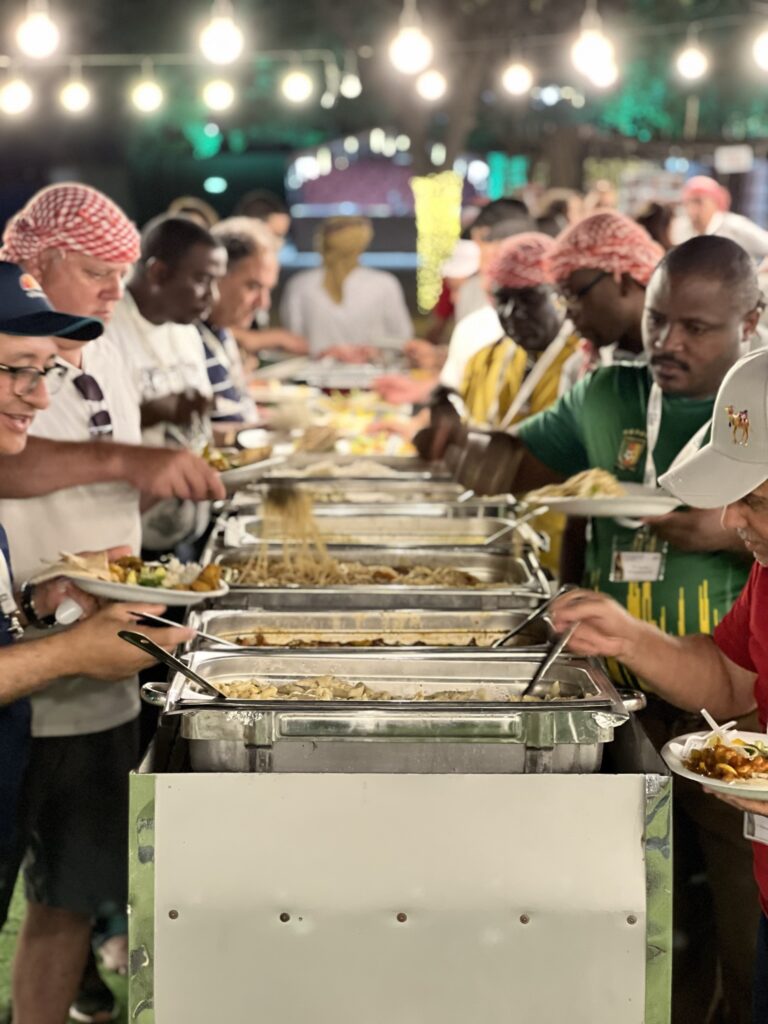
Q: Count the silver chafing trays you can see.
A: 6